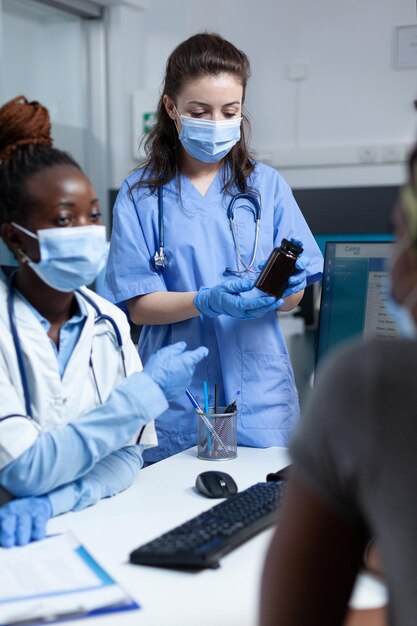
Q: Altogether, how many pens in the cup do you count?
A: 4